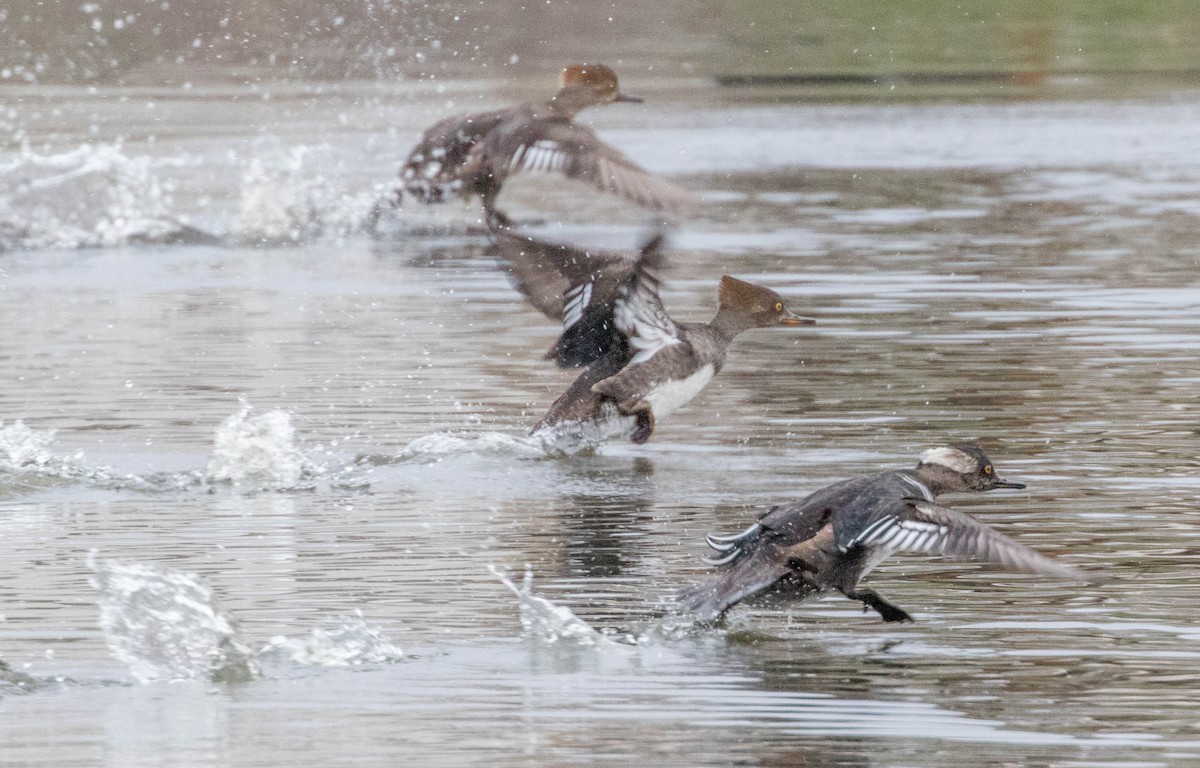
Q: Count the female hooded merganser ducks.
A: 2